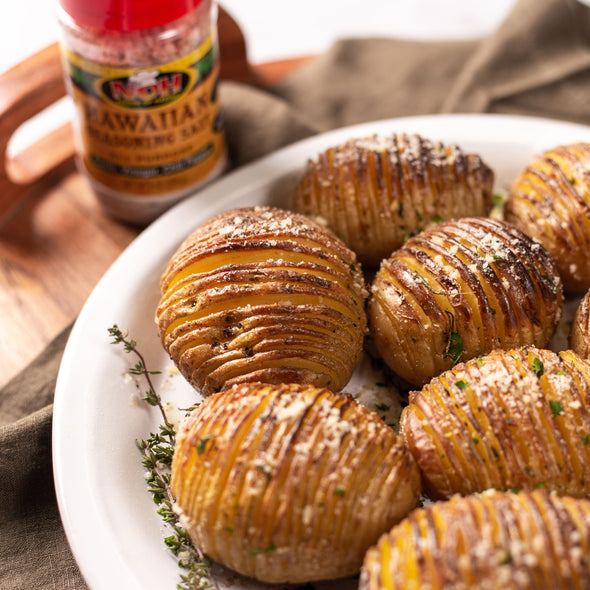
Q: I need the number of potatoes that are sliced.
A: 8